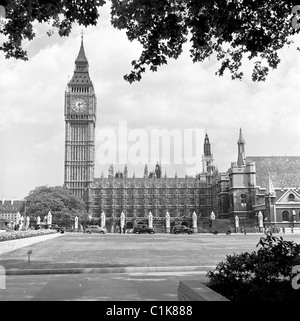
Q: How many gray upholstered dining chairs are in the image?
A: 0